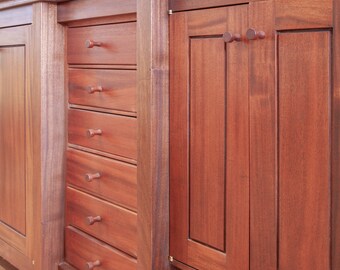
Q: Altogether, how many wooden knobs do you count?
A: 8